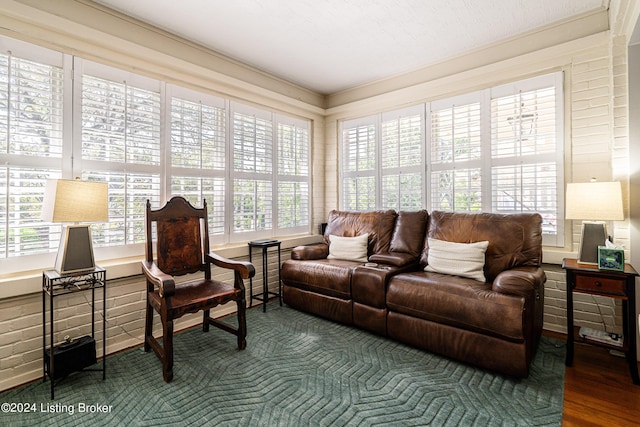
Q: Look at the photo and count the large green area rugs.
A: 1